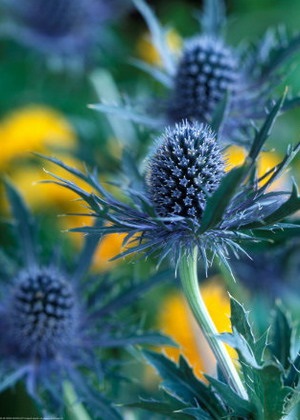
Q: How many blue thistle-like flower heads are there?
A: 4